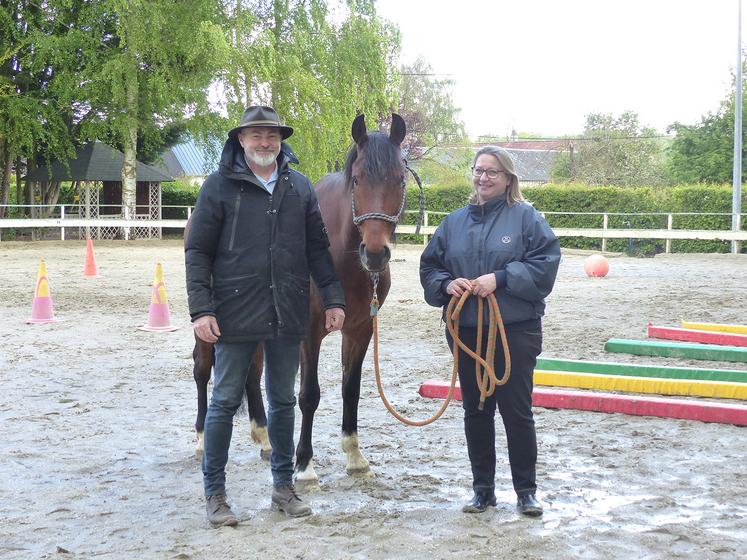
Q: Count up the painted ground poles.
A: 6